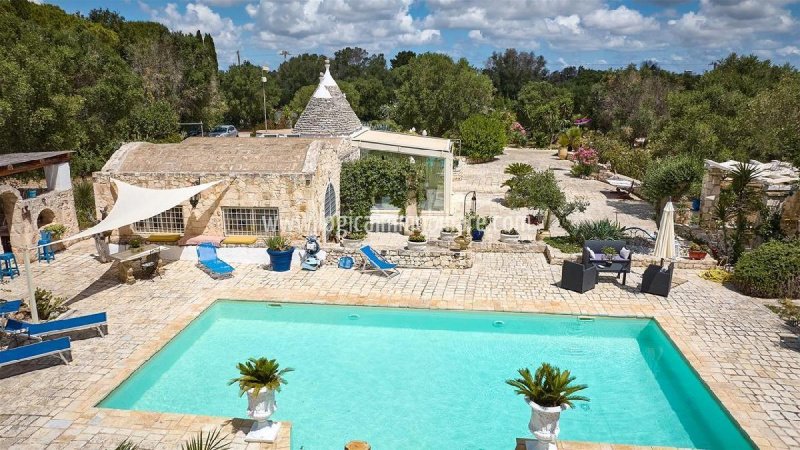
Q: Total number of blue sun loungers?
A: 5